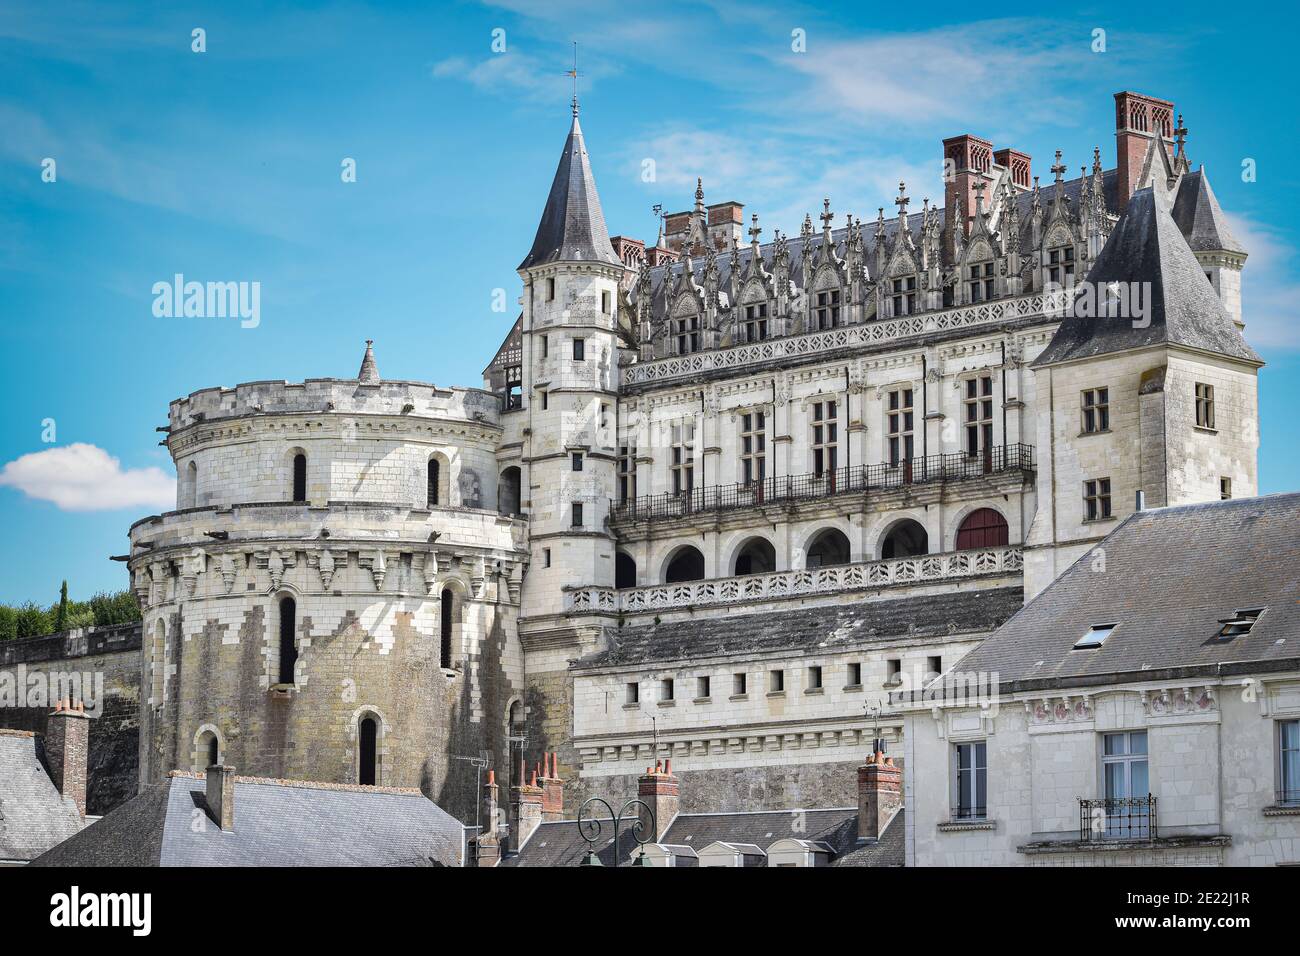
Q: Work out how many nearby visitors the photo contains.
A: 0